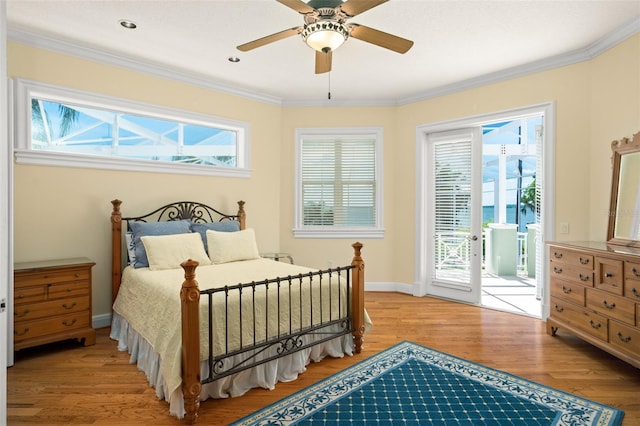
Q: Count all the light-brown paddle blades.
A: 5